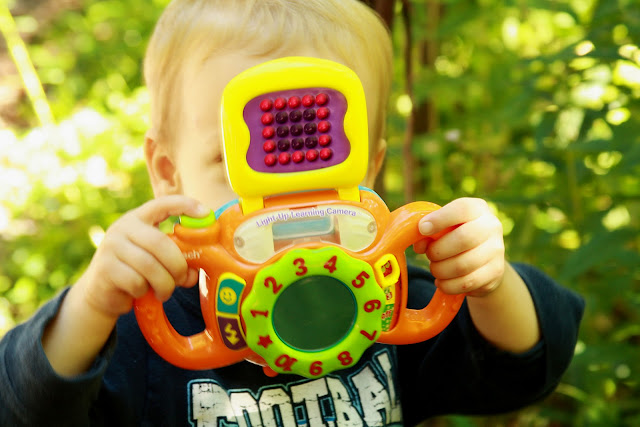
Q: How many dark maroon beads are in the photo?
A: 9